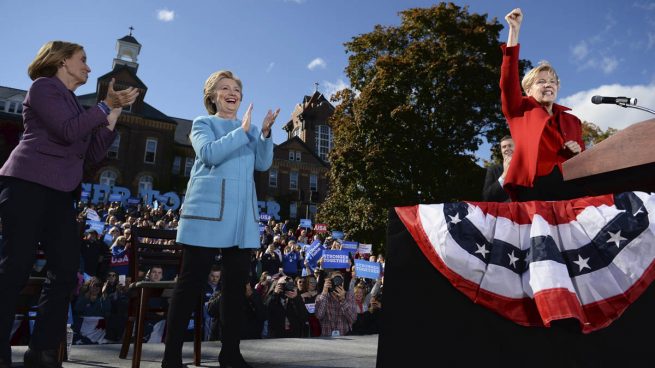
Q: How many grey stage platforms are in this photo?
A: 1